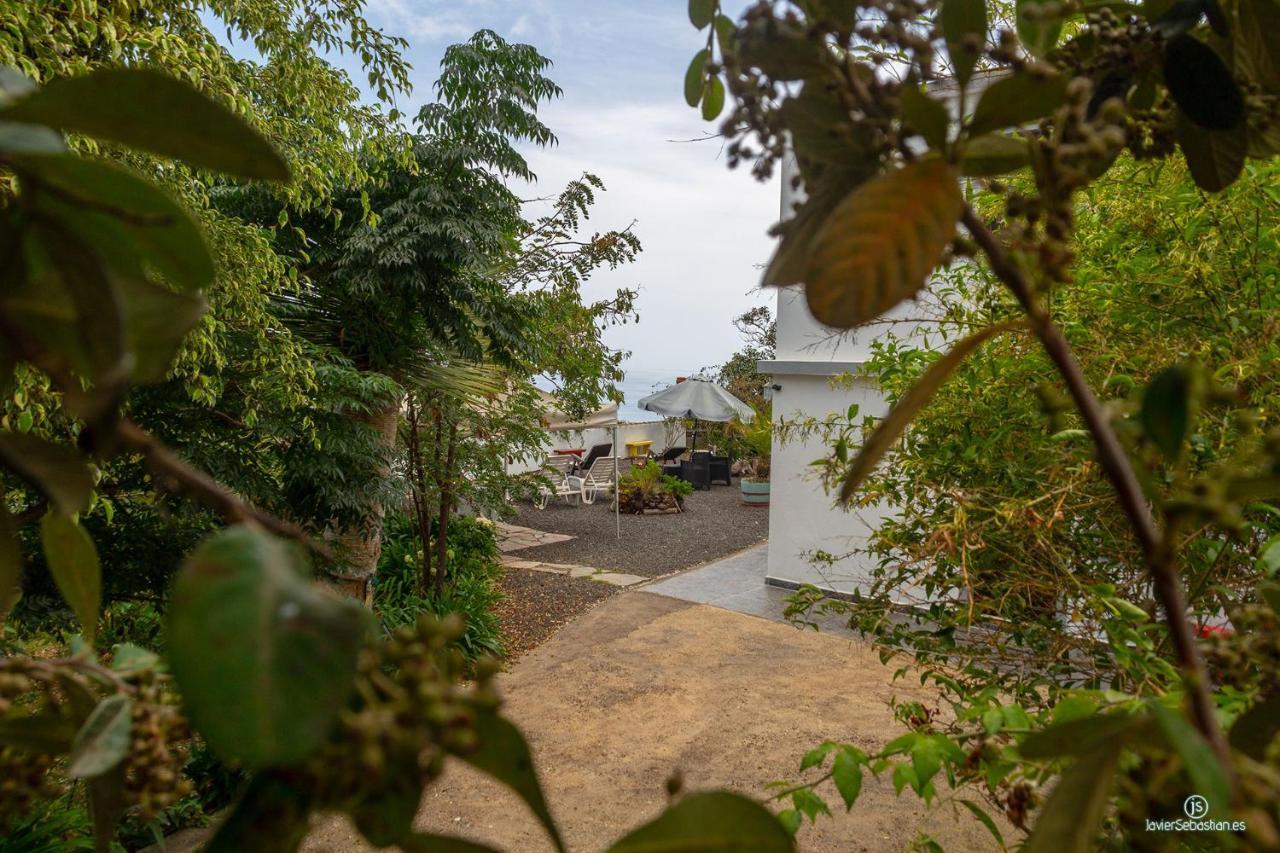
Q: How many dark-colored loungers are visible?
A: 2